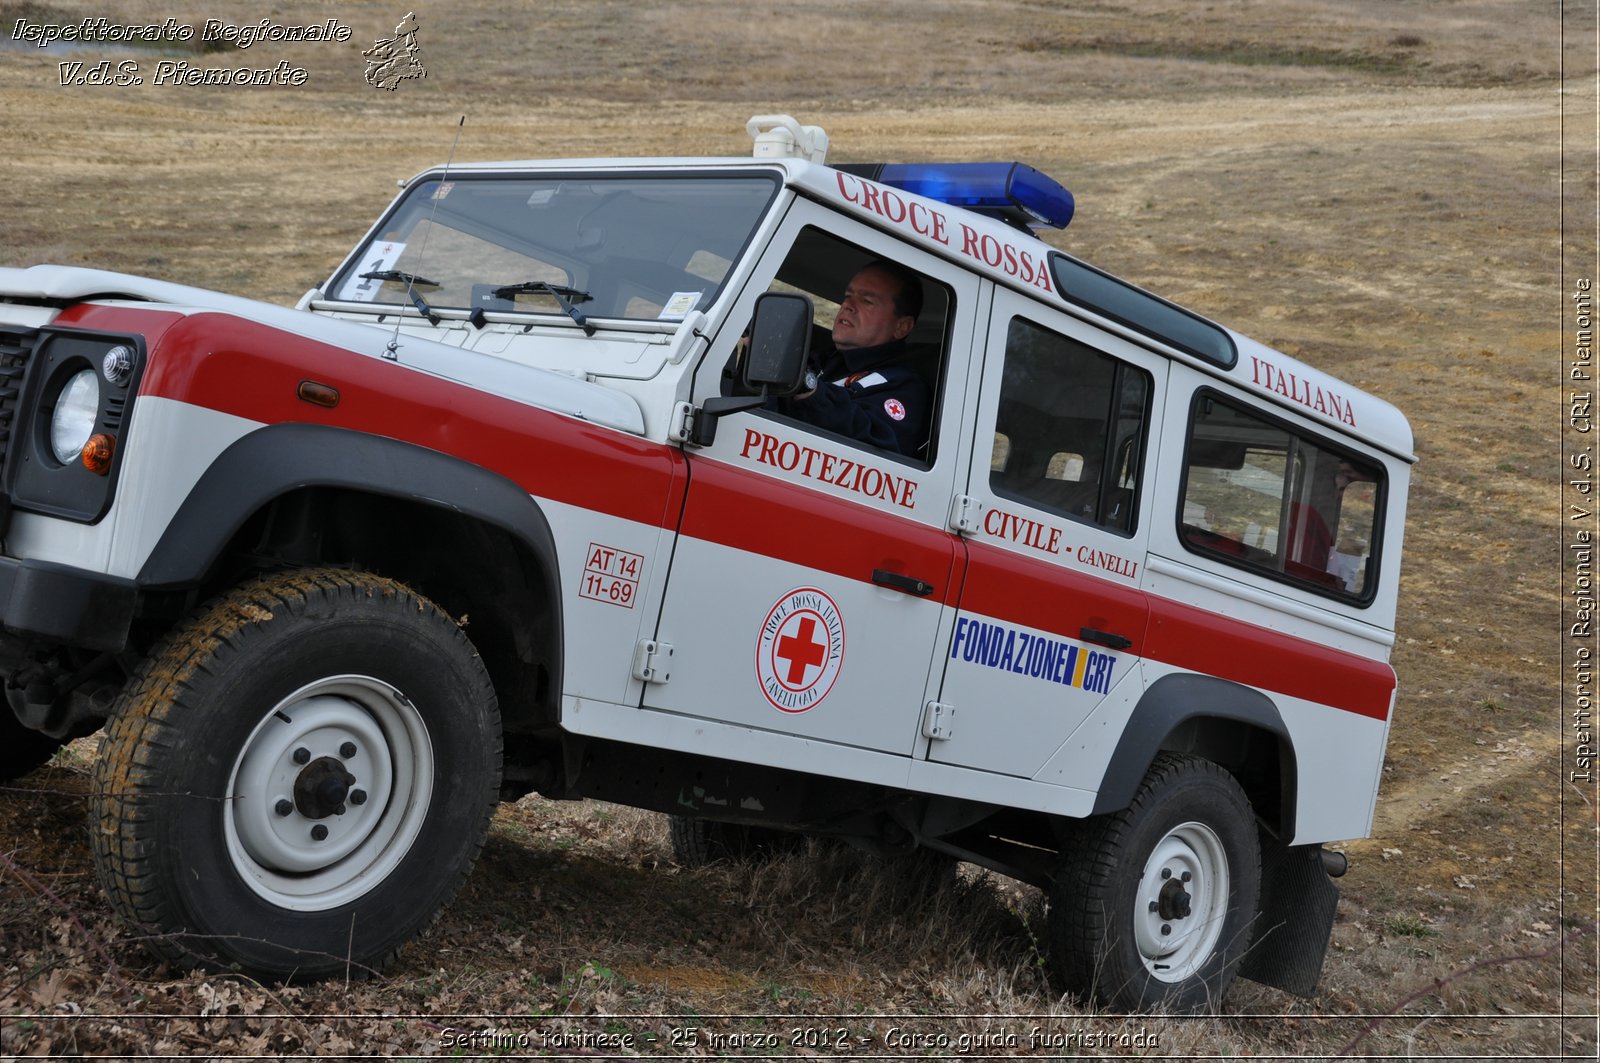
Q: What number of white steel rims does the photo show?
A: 2